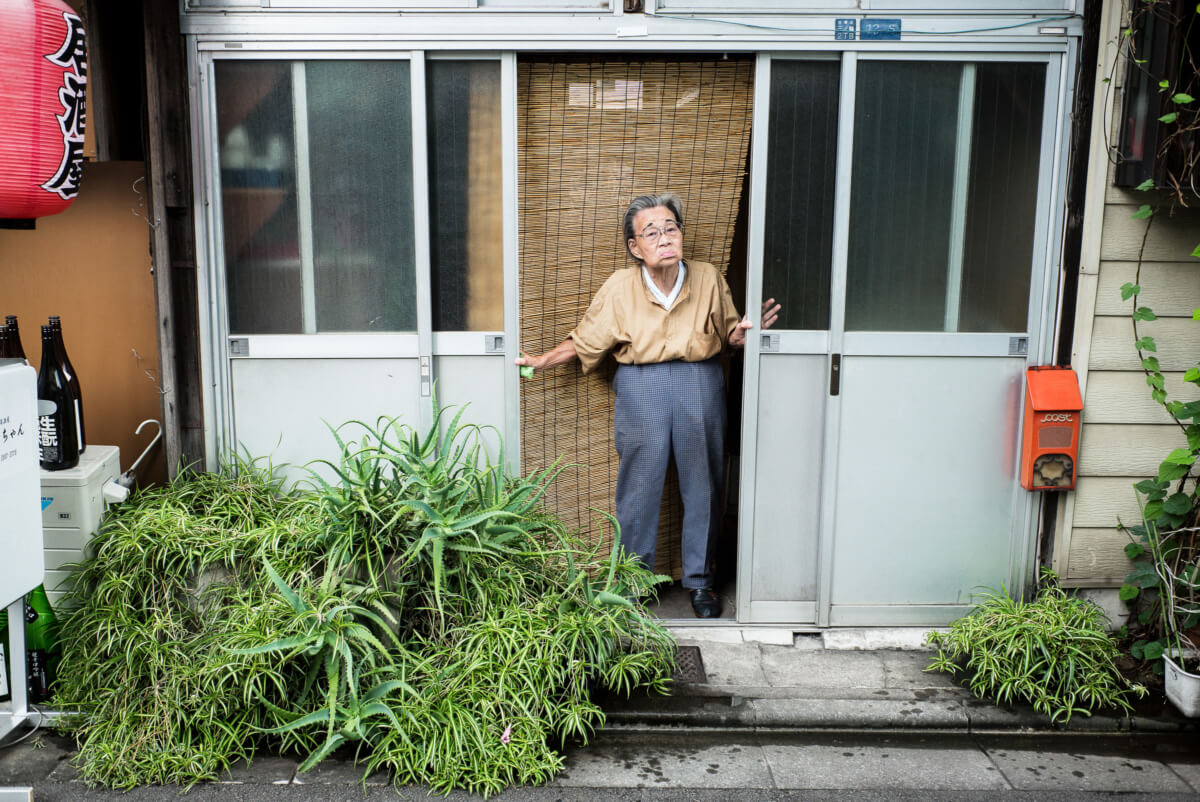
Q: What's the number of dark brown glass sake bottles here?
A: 4